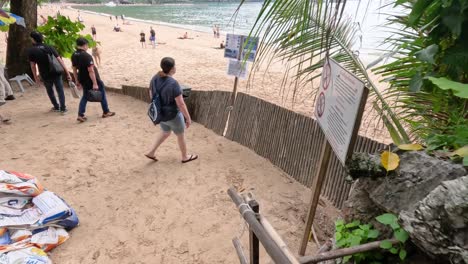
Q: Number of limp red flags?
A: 0